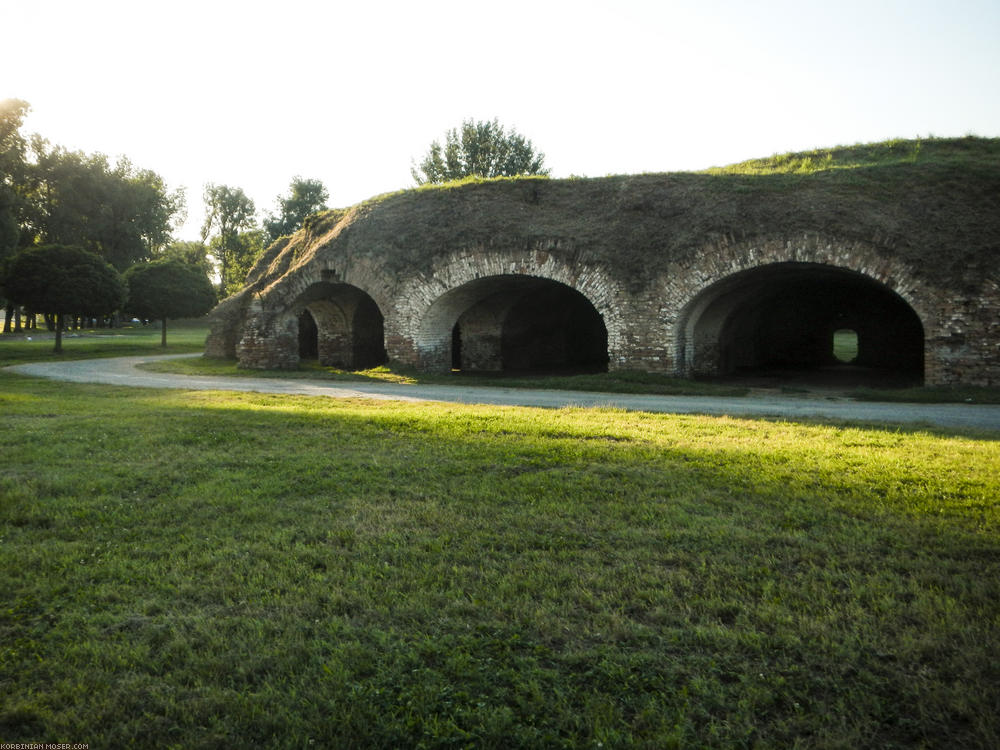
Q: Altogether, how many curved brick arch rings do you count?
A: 3